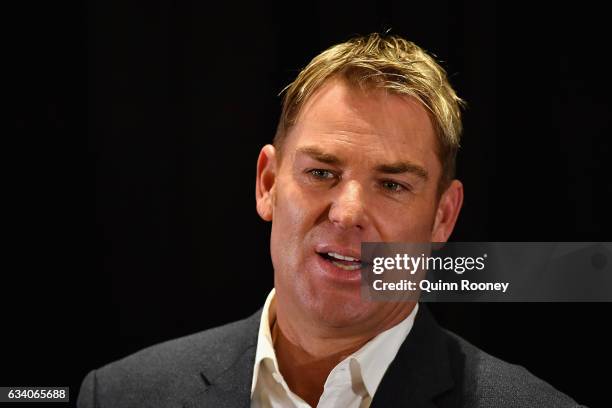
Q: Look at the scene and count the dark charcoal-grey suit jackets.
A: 1